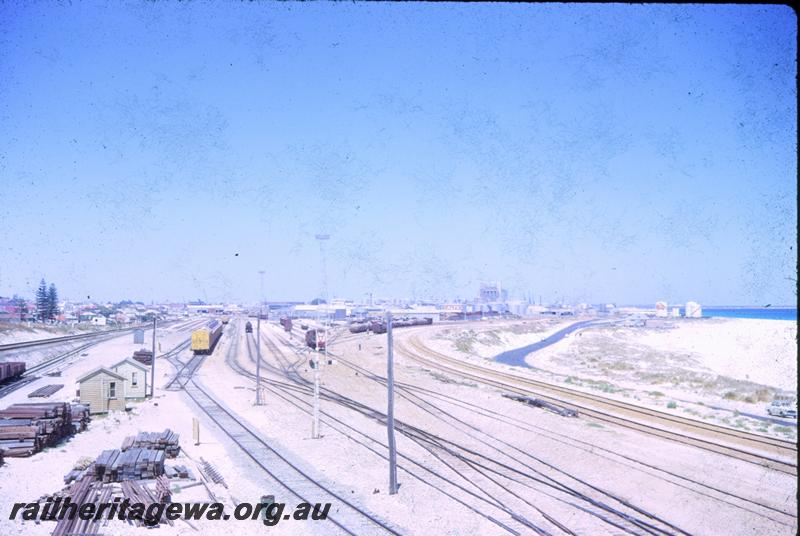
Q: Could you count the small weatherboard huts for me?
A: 2